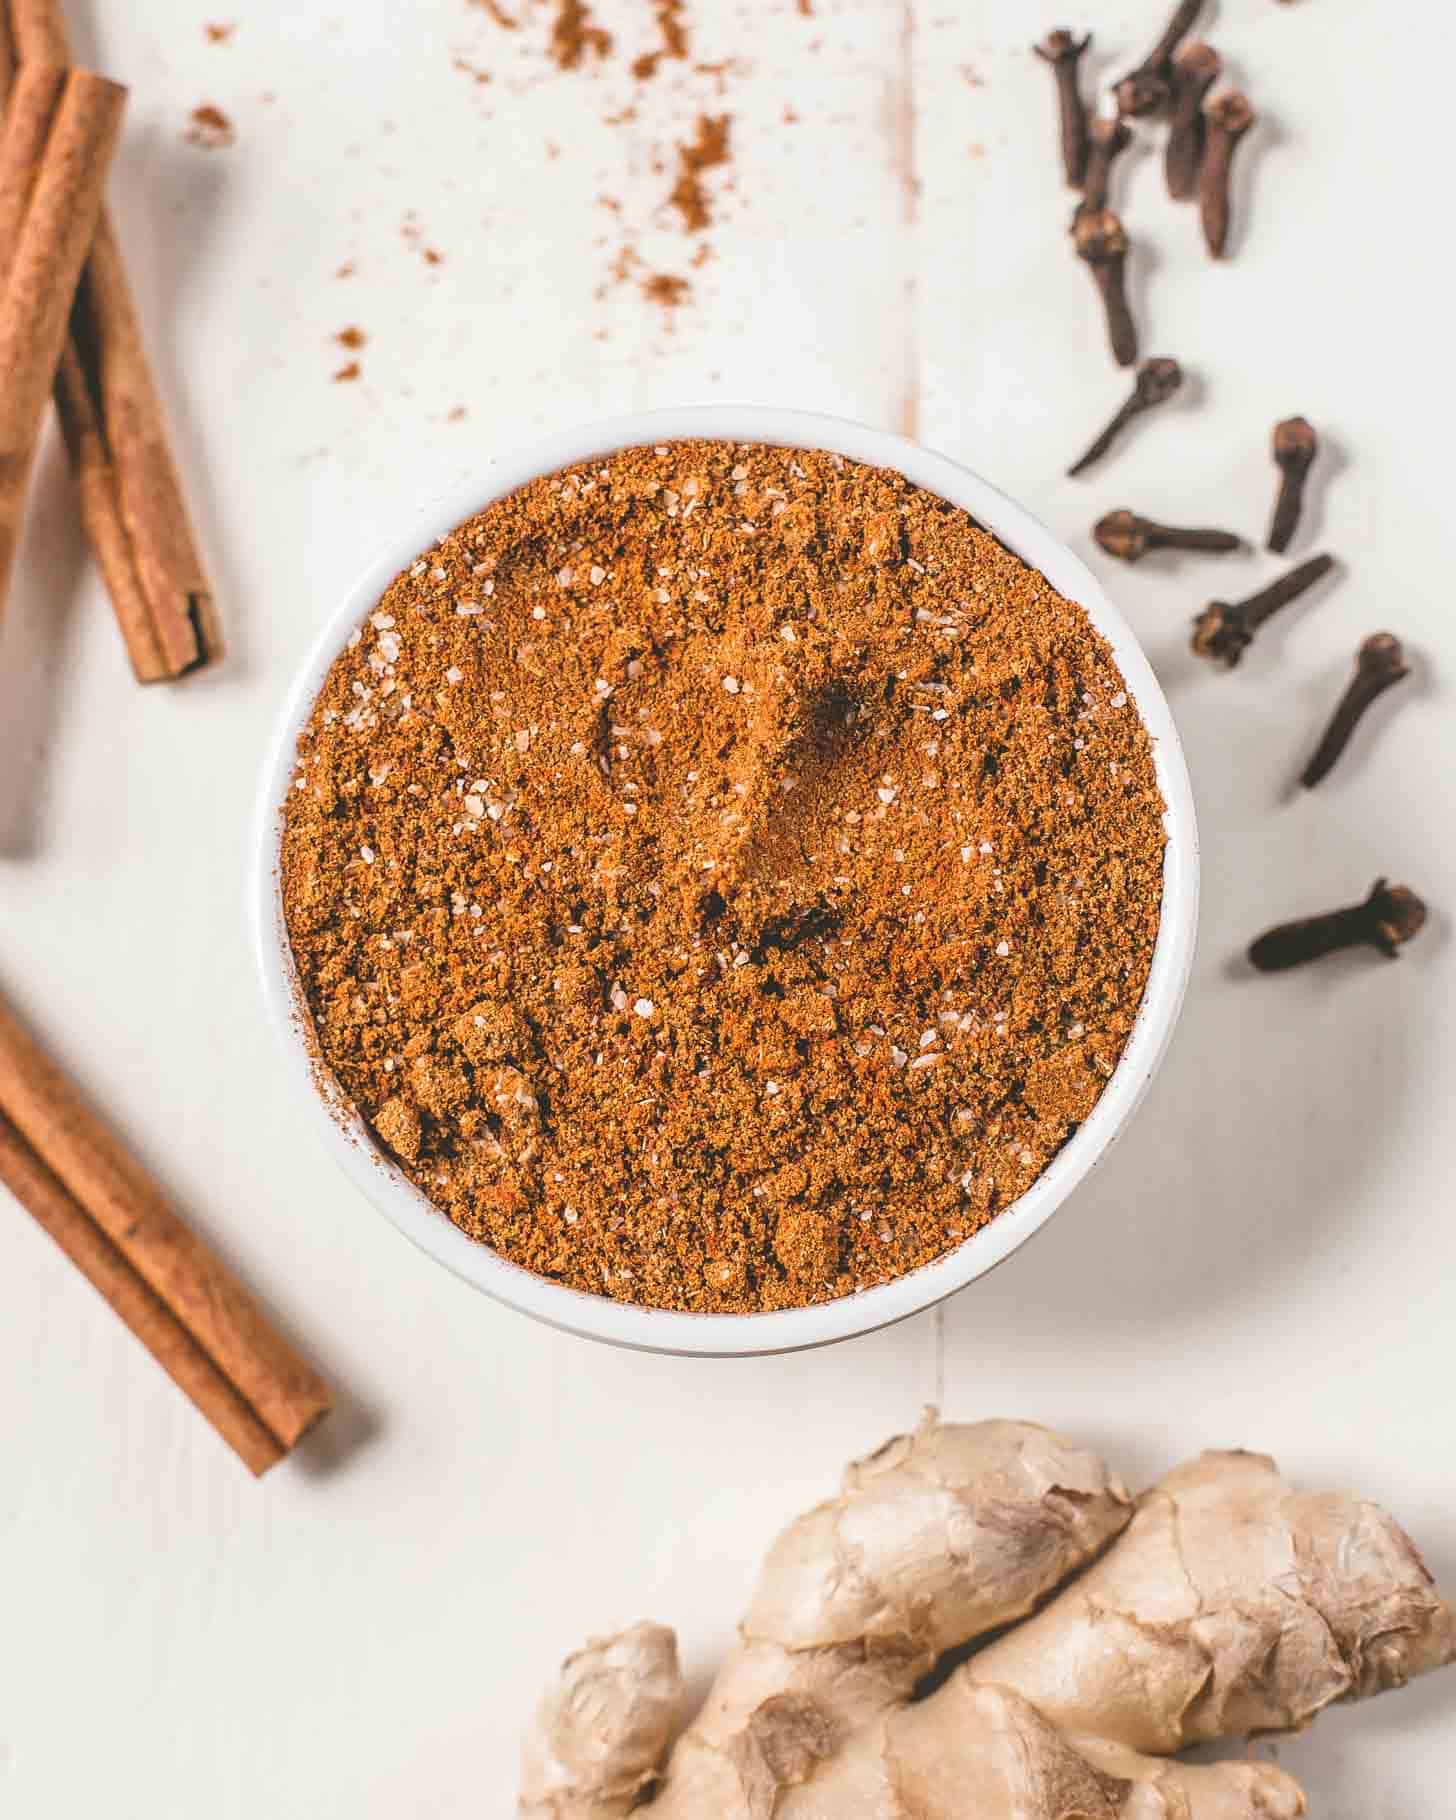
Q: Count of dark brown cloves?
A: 12